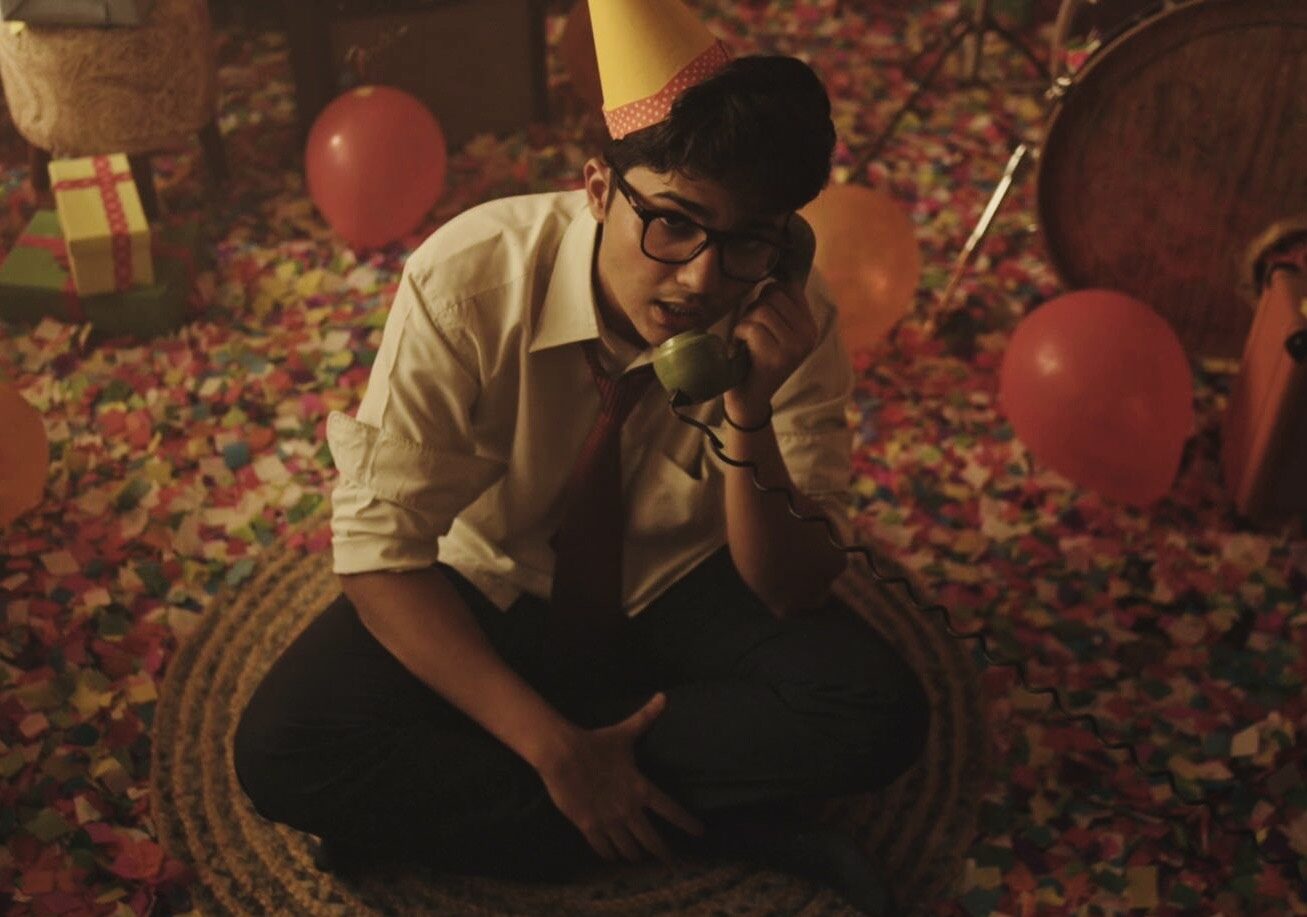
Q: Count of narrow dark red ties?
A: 1